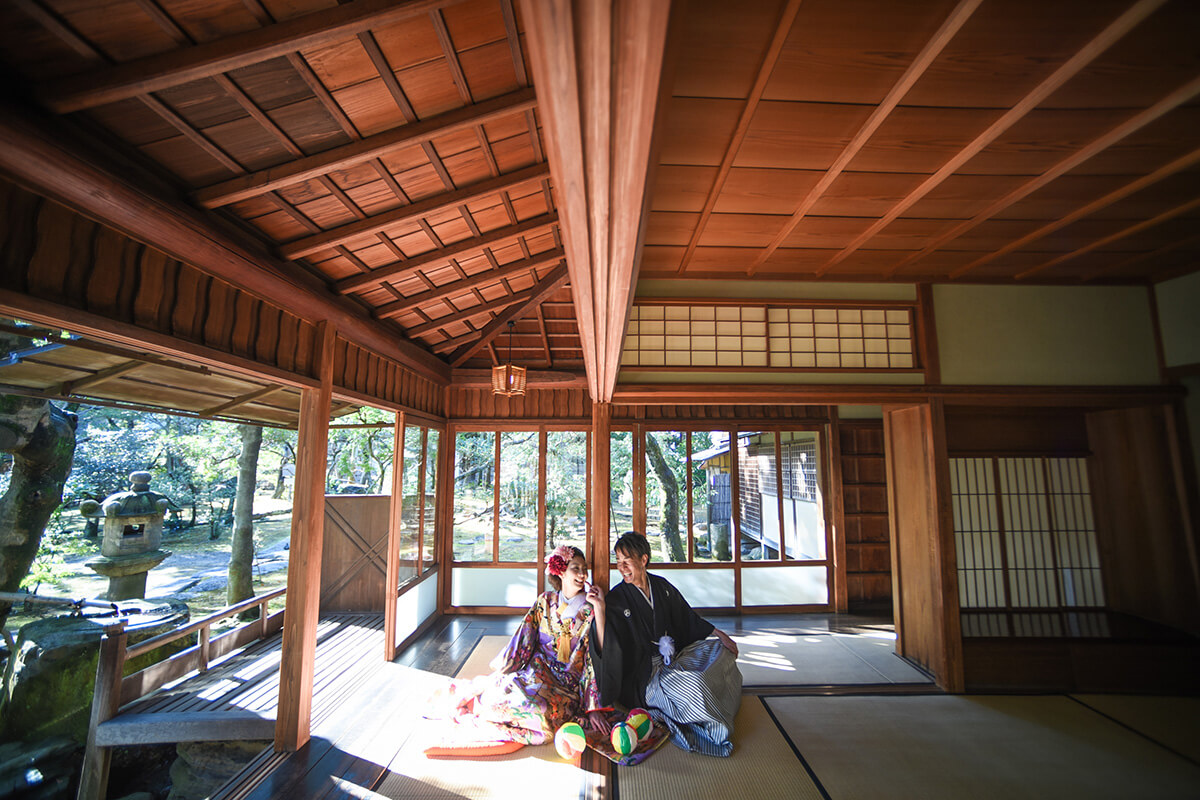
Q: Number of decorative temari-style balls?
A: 3